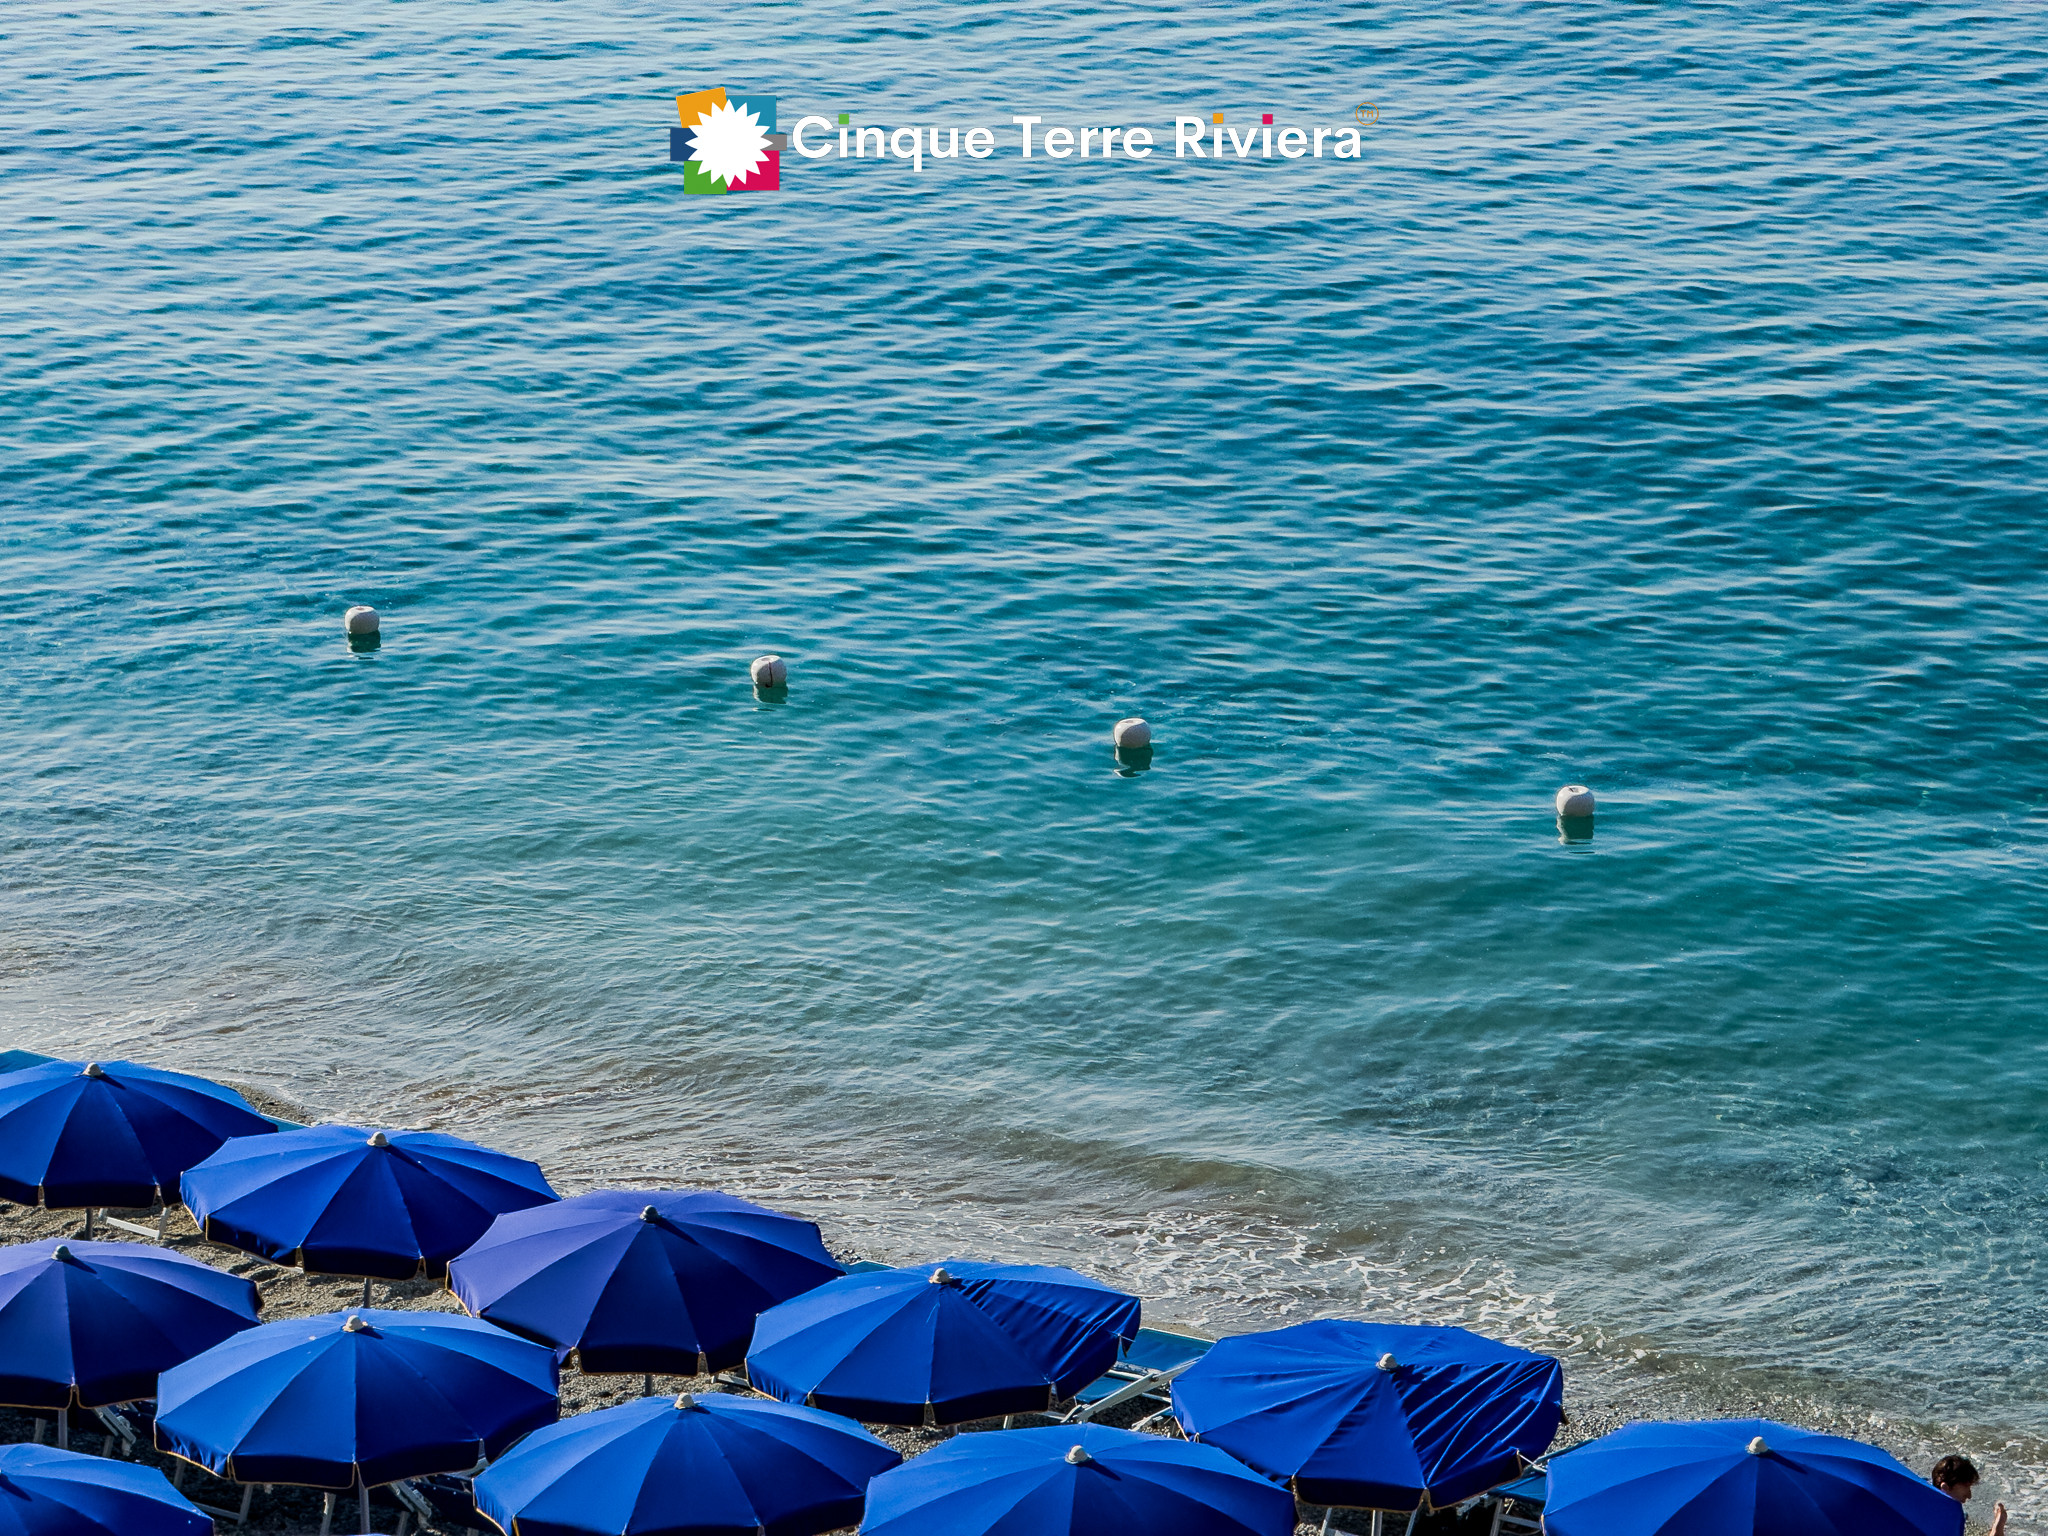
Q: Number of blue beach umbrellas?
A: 11